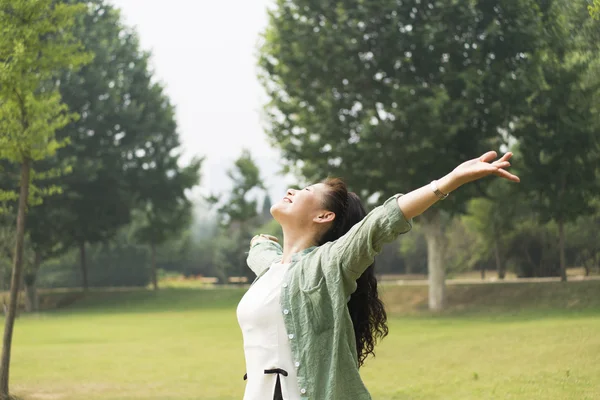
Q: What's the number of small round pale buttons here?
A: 5